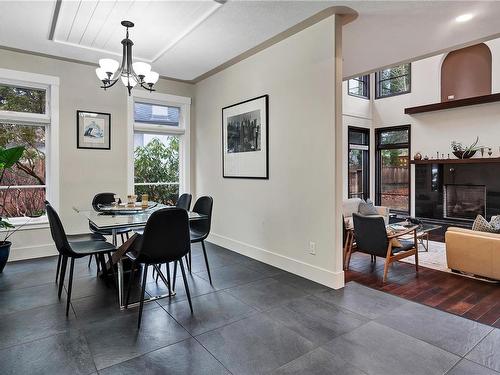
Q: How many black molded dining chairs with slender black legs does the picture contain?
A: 6